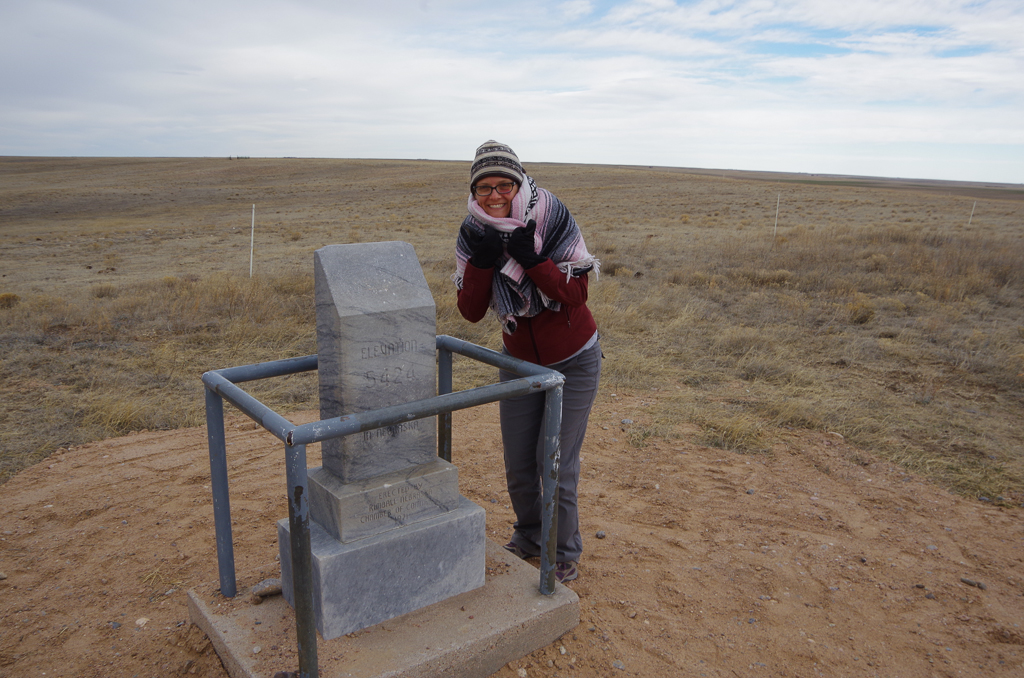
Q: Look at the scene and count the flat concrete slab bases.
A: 1